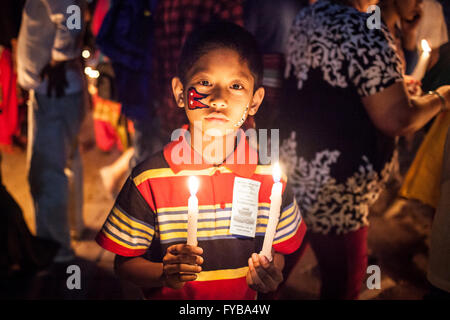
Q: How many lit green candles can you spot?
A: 0